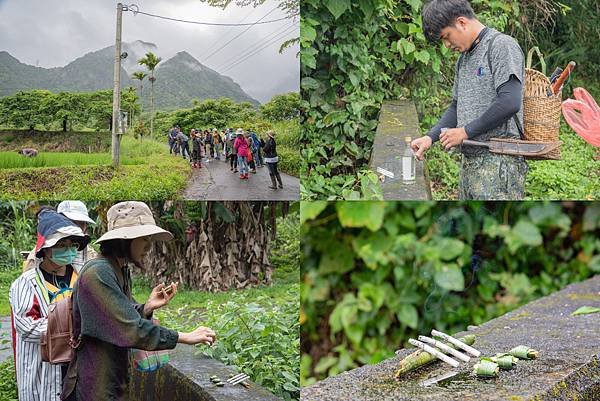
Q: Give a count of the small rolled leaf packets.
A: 3